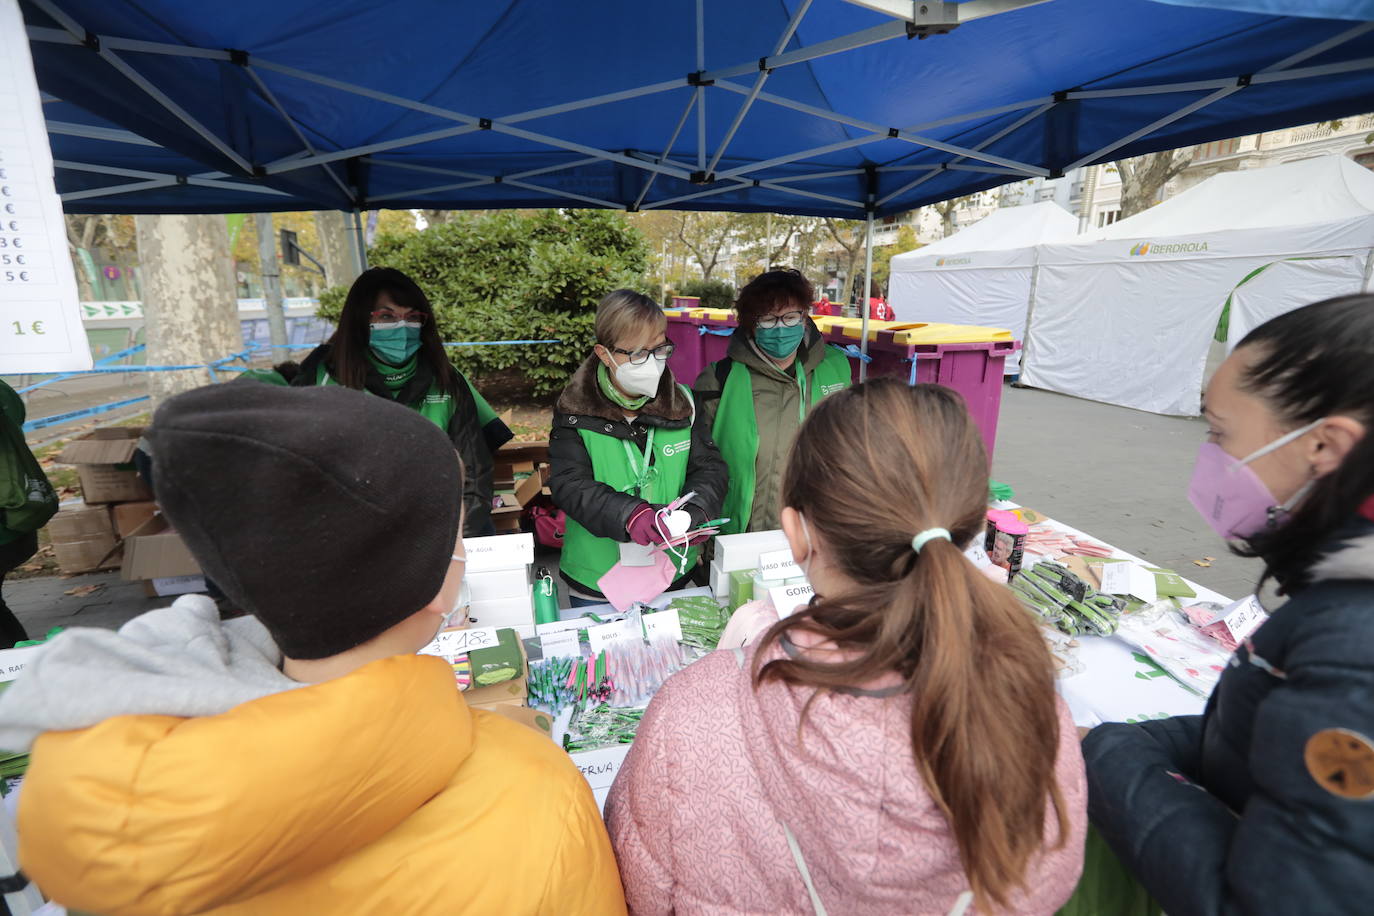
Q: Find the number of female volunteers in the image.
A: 3